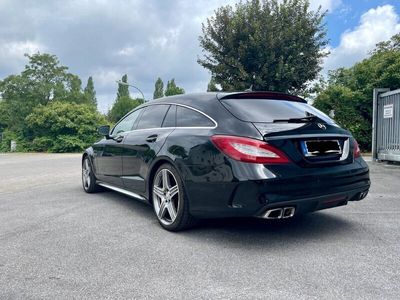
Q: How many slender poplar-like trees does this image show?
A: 4